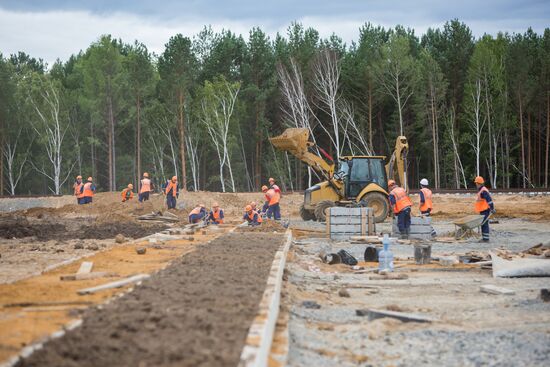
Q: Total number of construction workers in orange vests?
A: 14